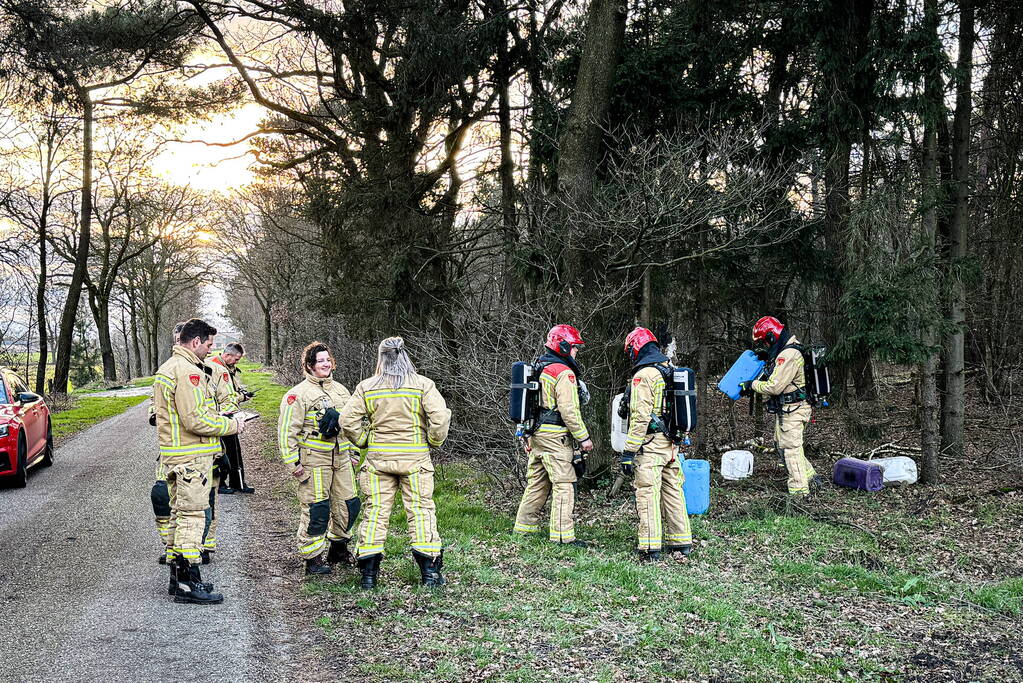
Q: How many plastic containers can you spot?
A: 6